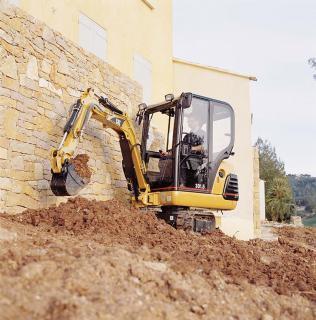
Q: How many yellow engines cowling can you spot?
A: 1